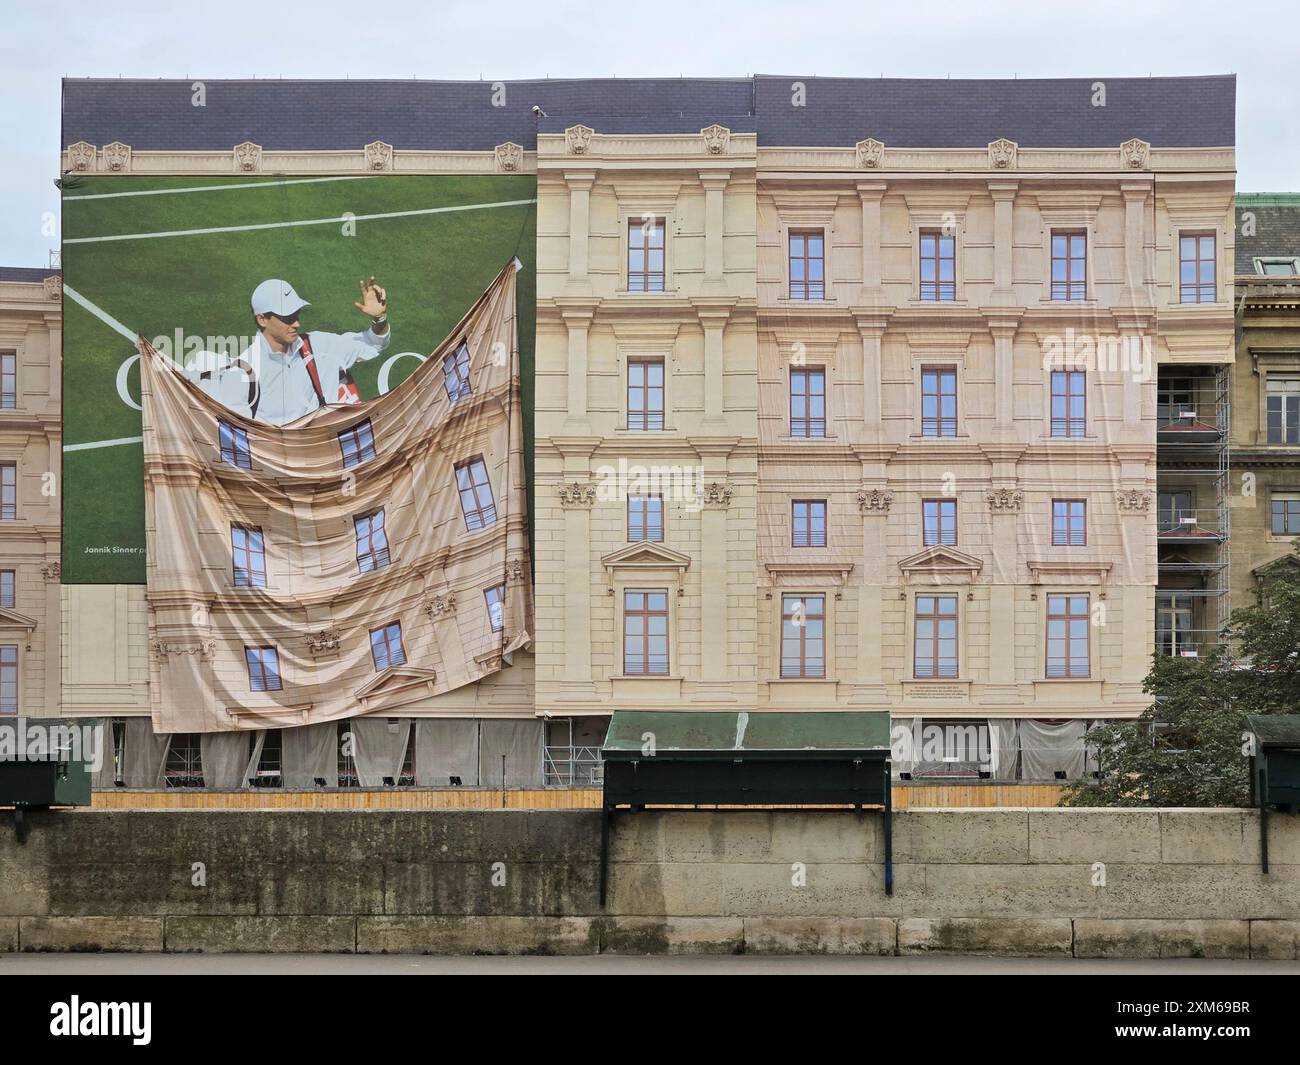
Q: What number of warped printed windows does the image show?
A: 9